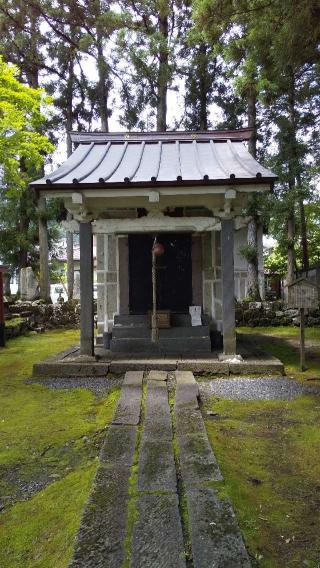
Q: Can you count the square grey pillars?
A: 2